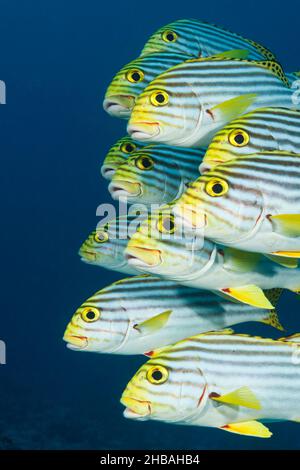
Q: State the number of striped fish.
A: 11